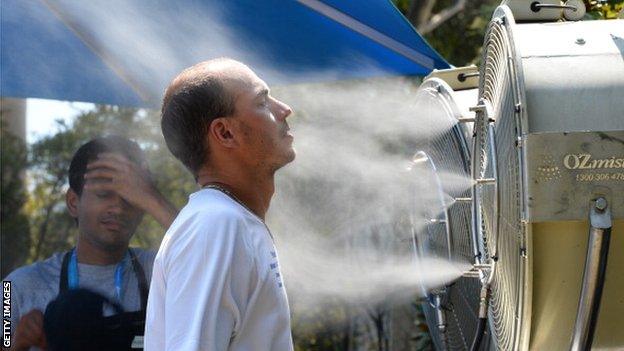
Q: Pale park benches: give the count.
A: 0